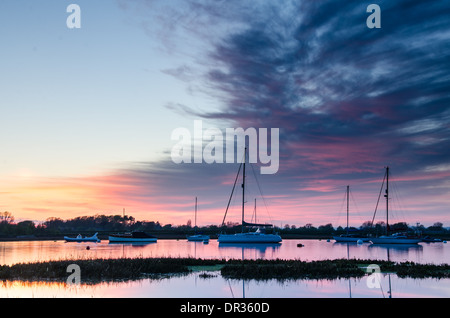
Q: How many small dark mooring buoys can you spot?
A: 2